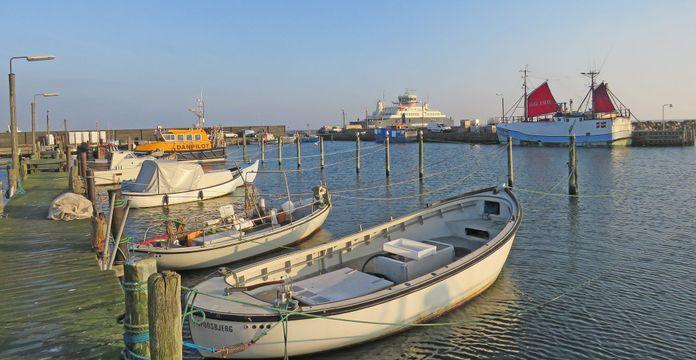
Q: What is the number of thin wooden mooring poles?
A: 10